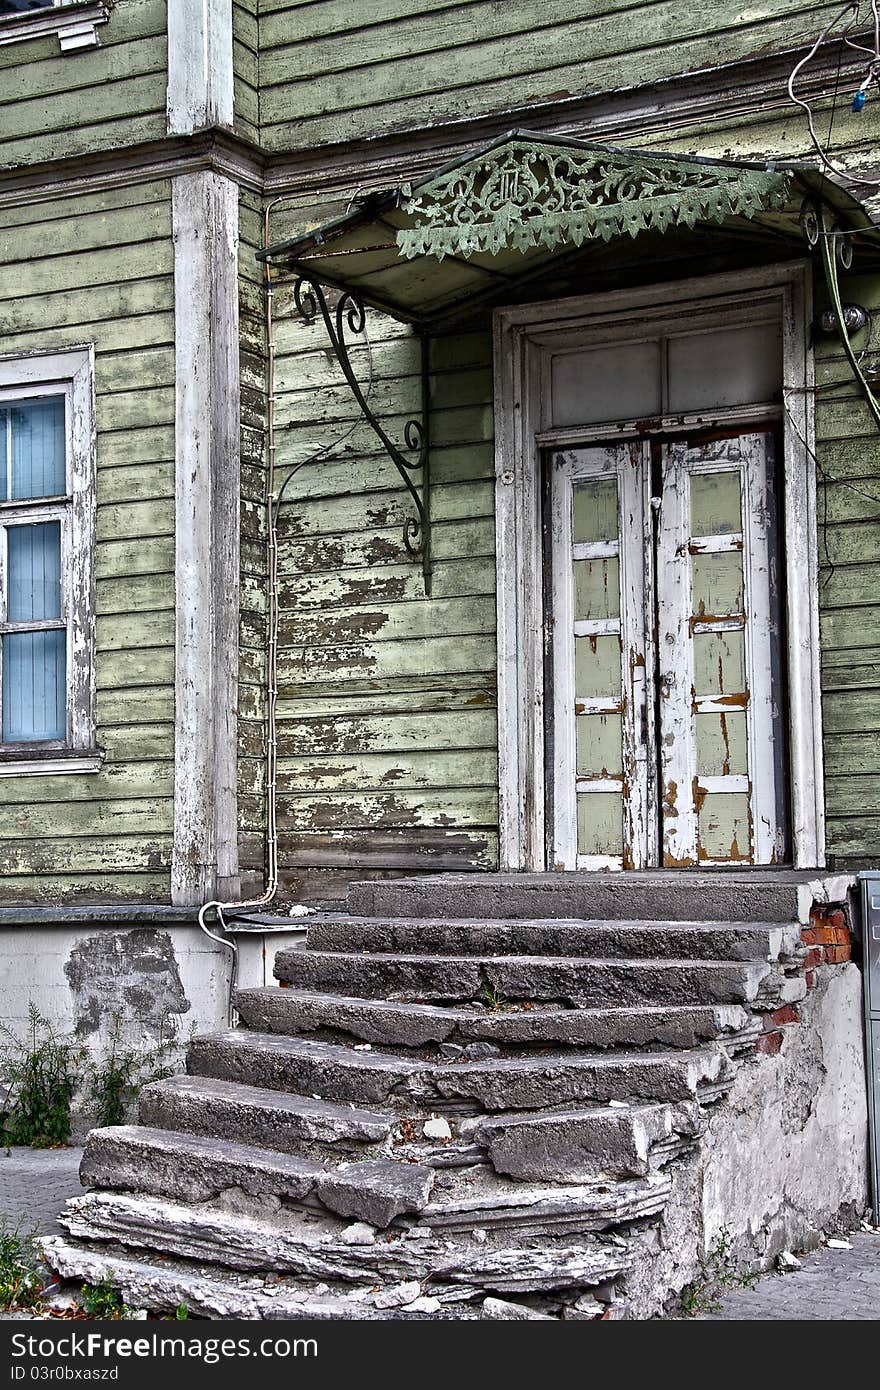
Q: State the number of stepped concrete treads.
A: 9